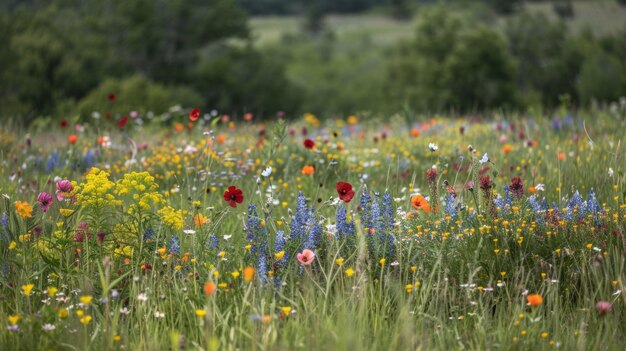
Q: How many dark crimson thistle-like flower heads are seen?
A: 3